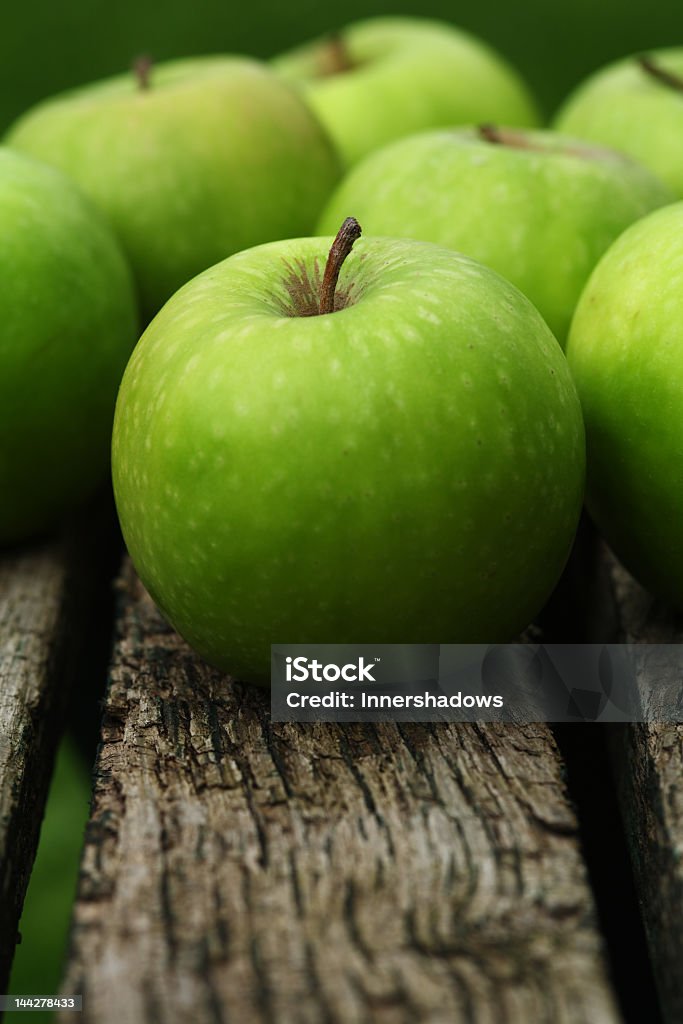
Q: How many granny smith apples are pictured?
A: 7